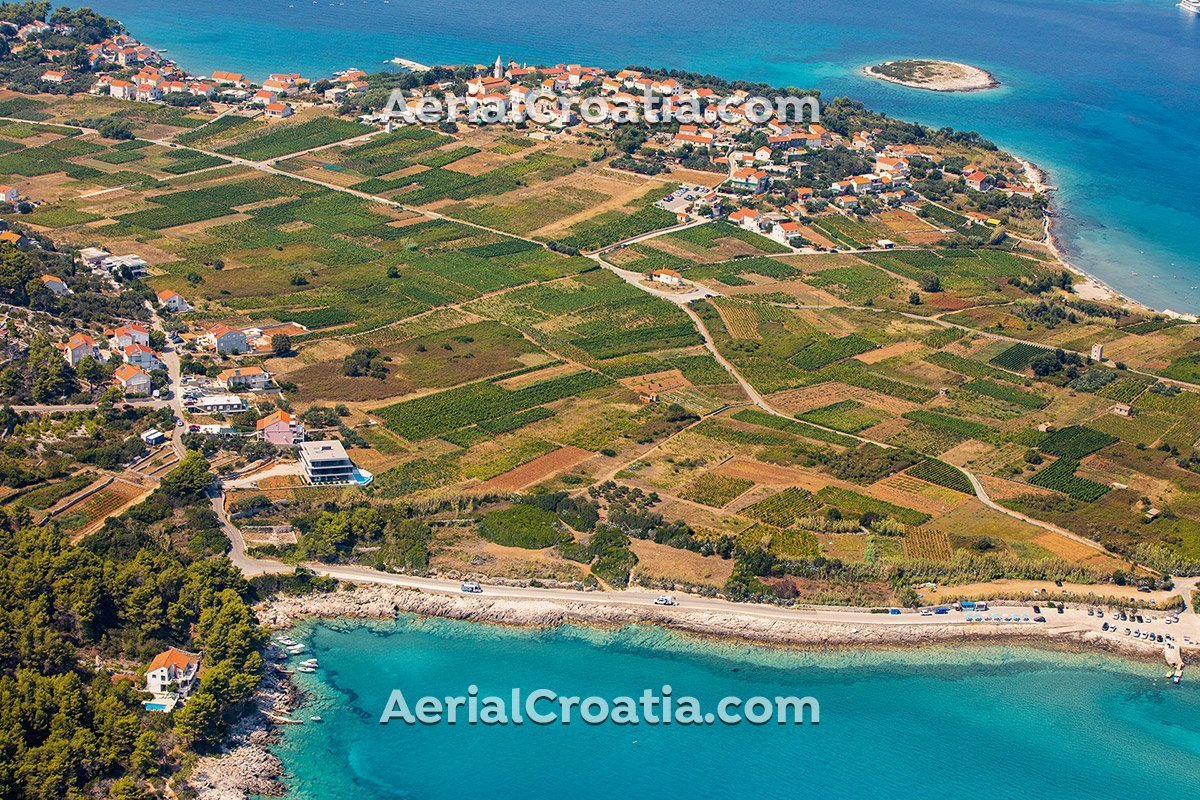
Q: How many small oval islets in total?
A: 1